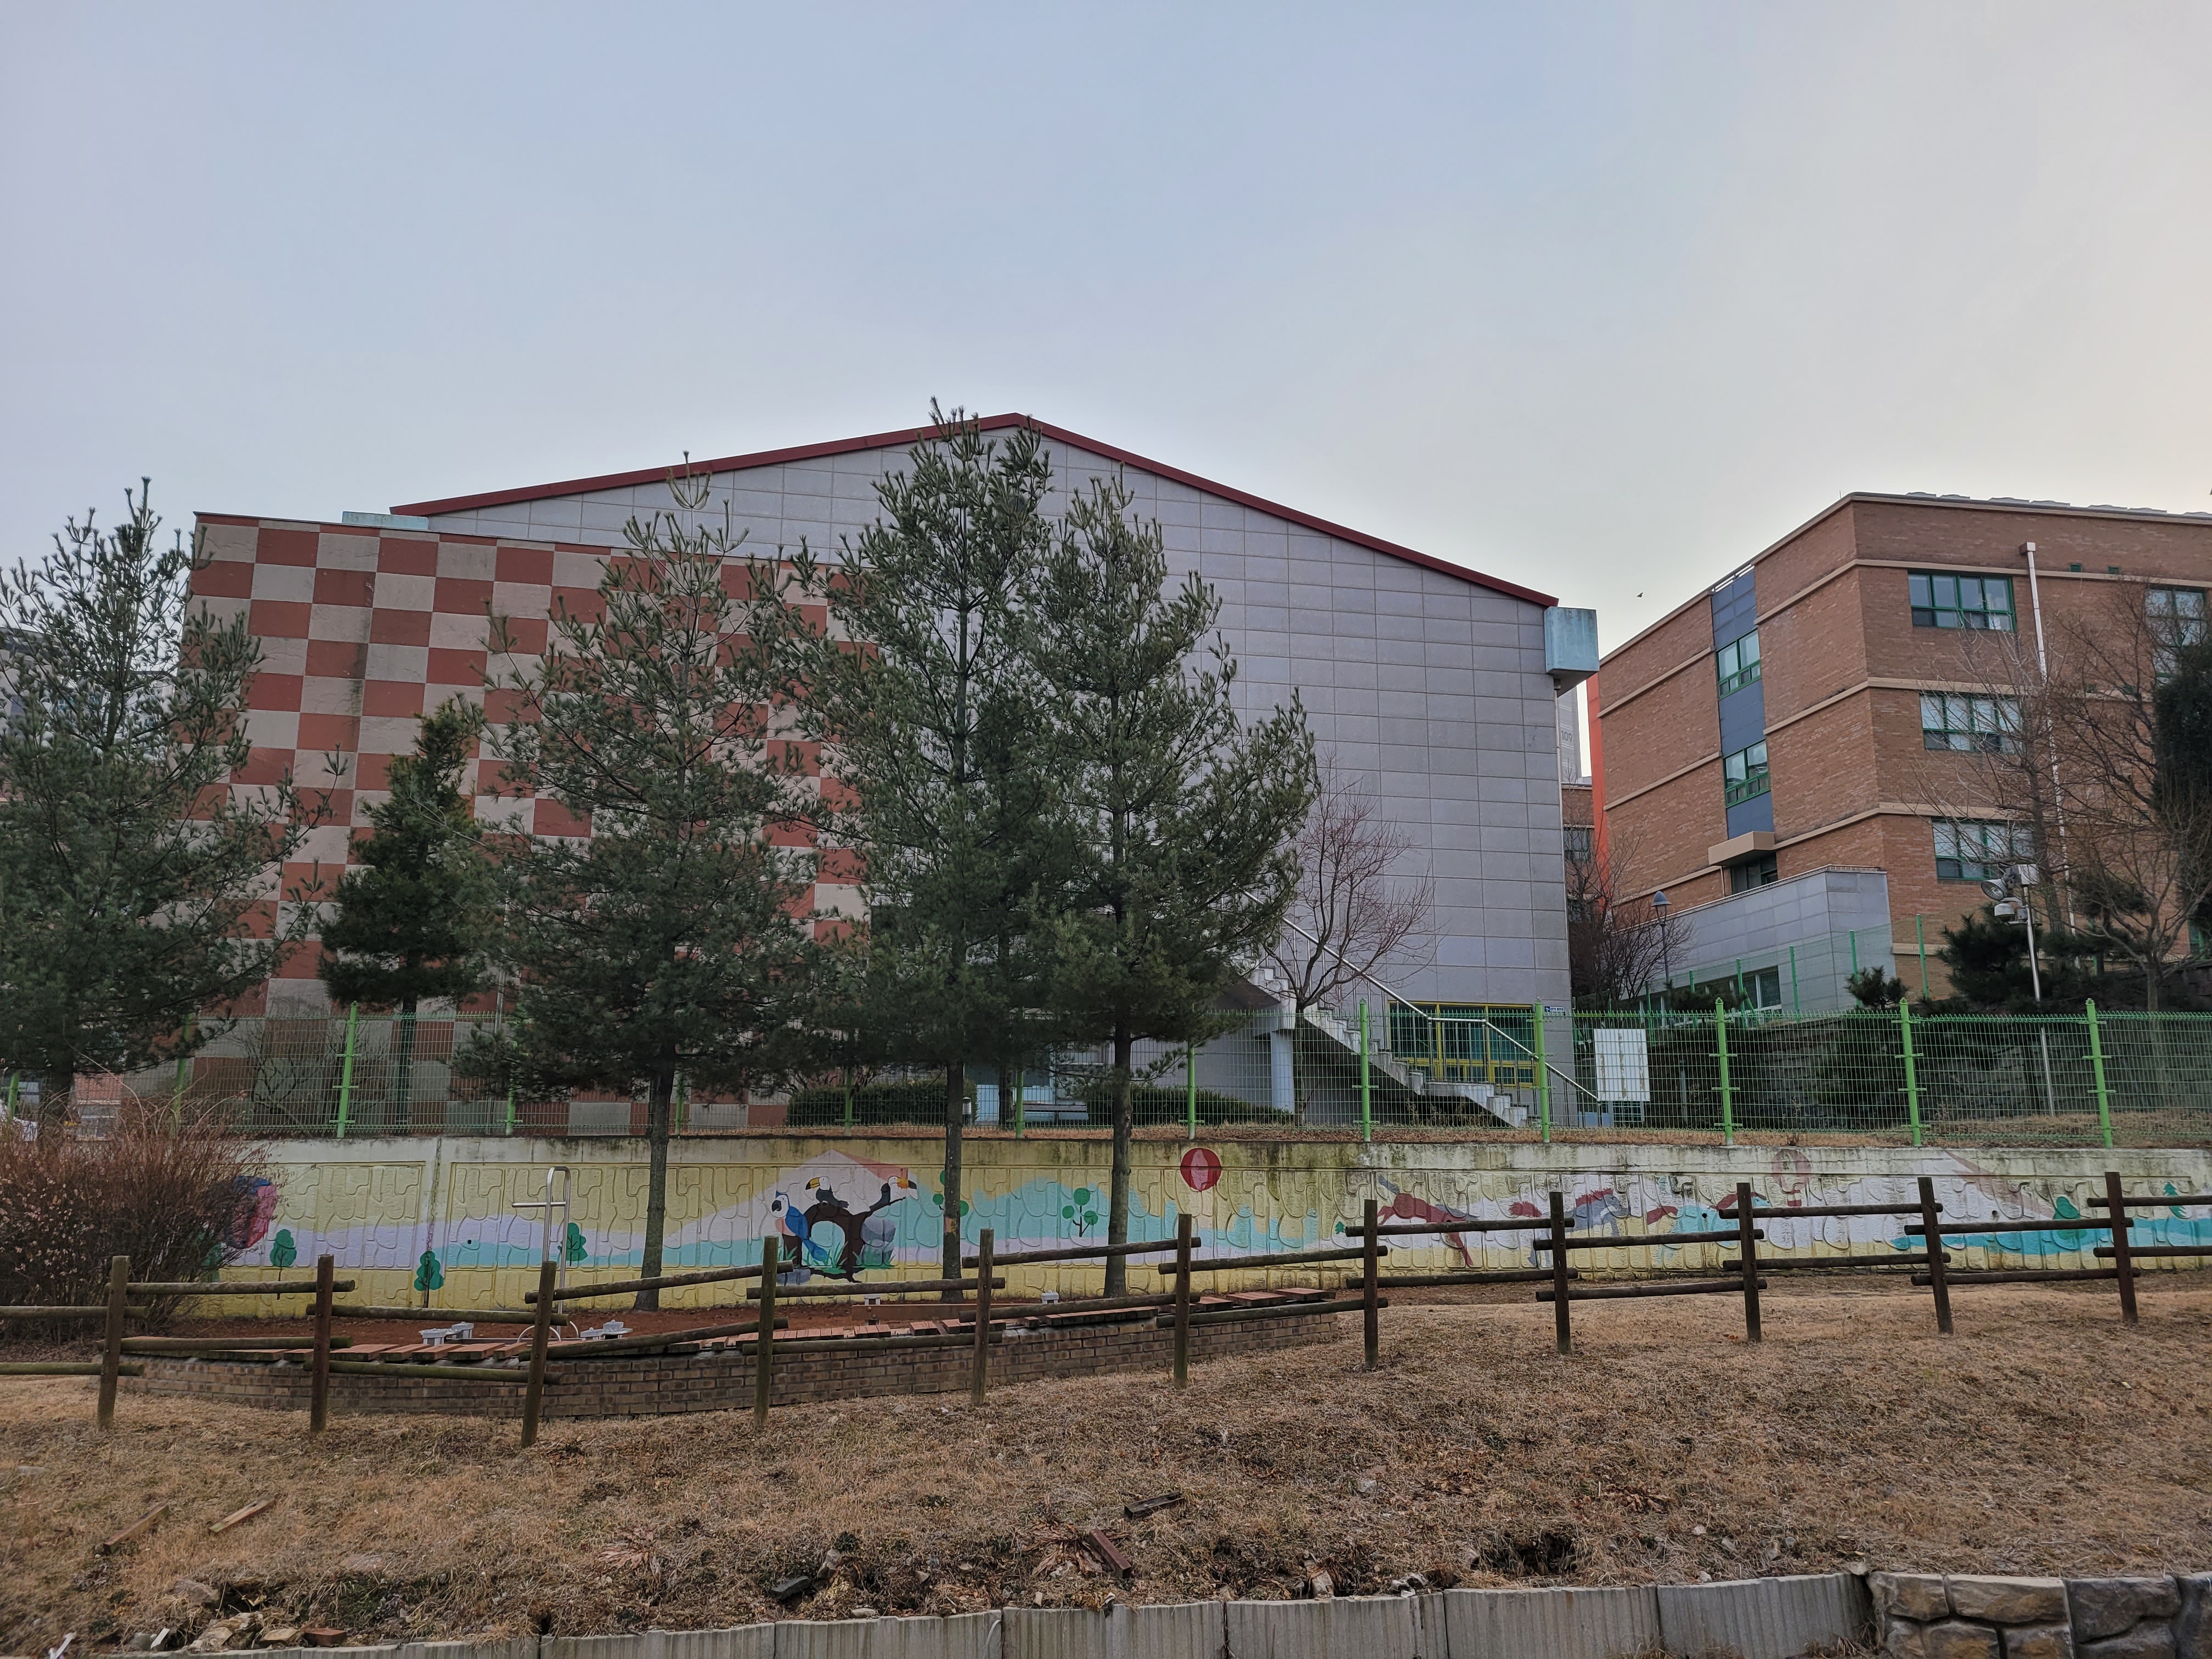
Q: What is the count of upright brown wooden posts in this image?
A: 11